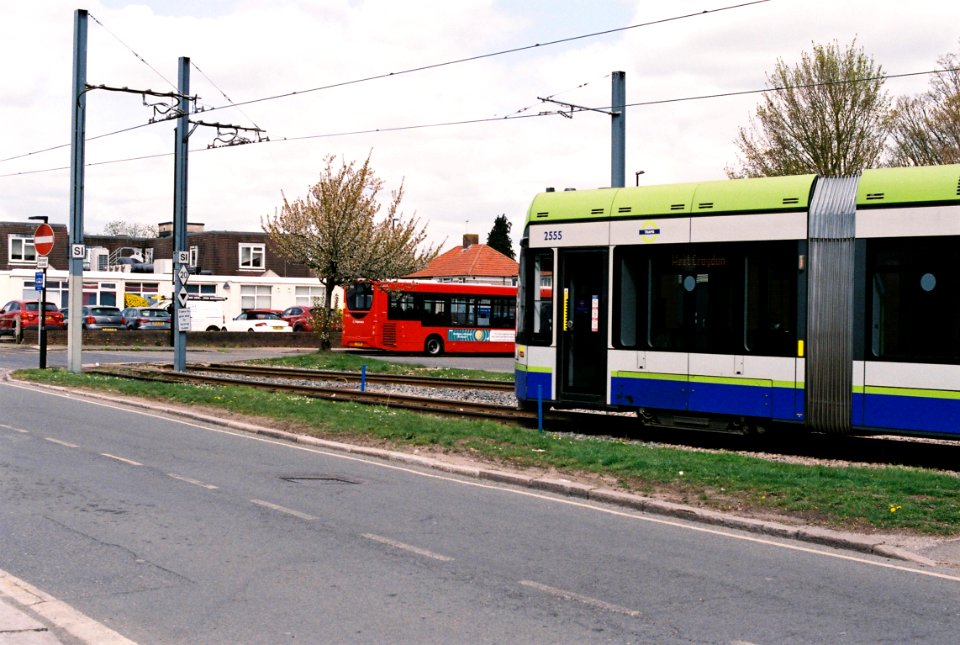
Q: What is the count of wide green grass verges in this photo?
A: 2